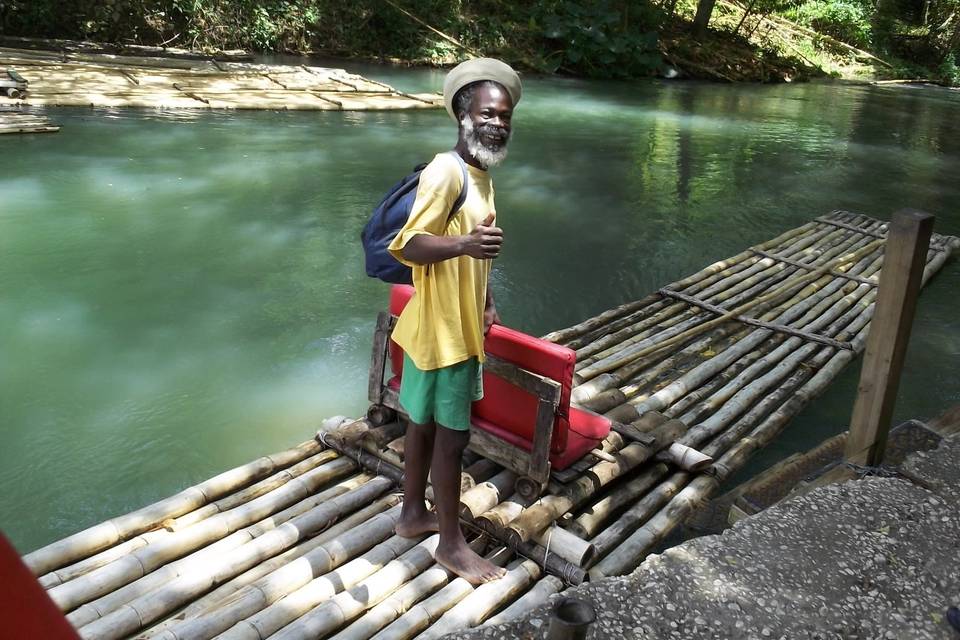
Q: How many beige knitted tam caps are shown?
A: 1